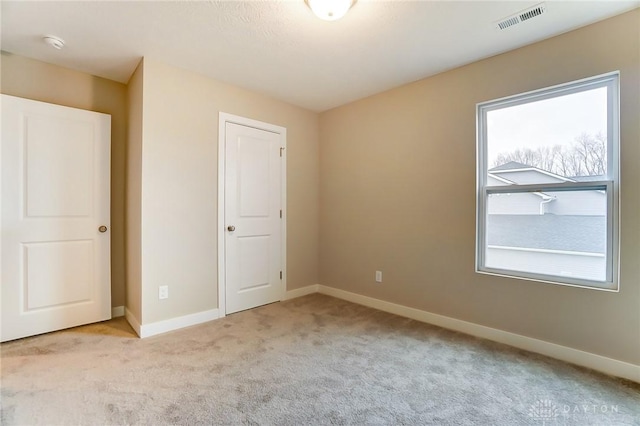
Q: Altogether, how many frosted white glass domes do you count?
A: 1